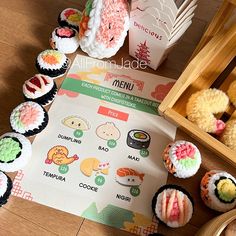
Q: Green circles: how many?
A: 6